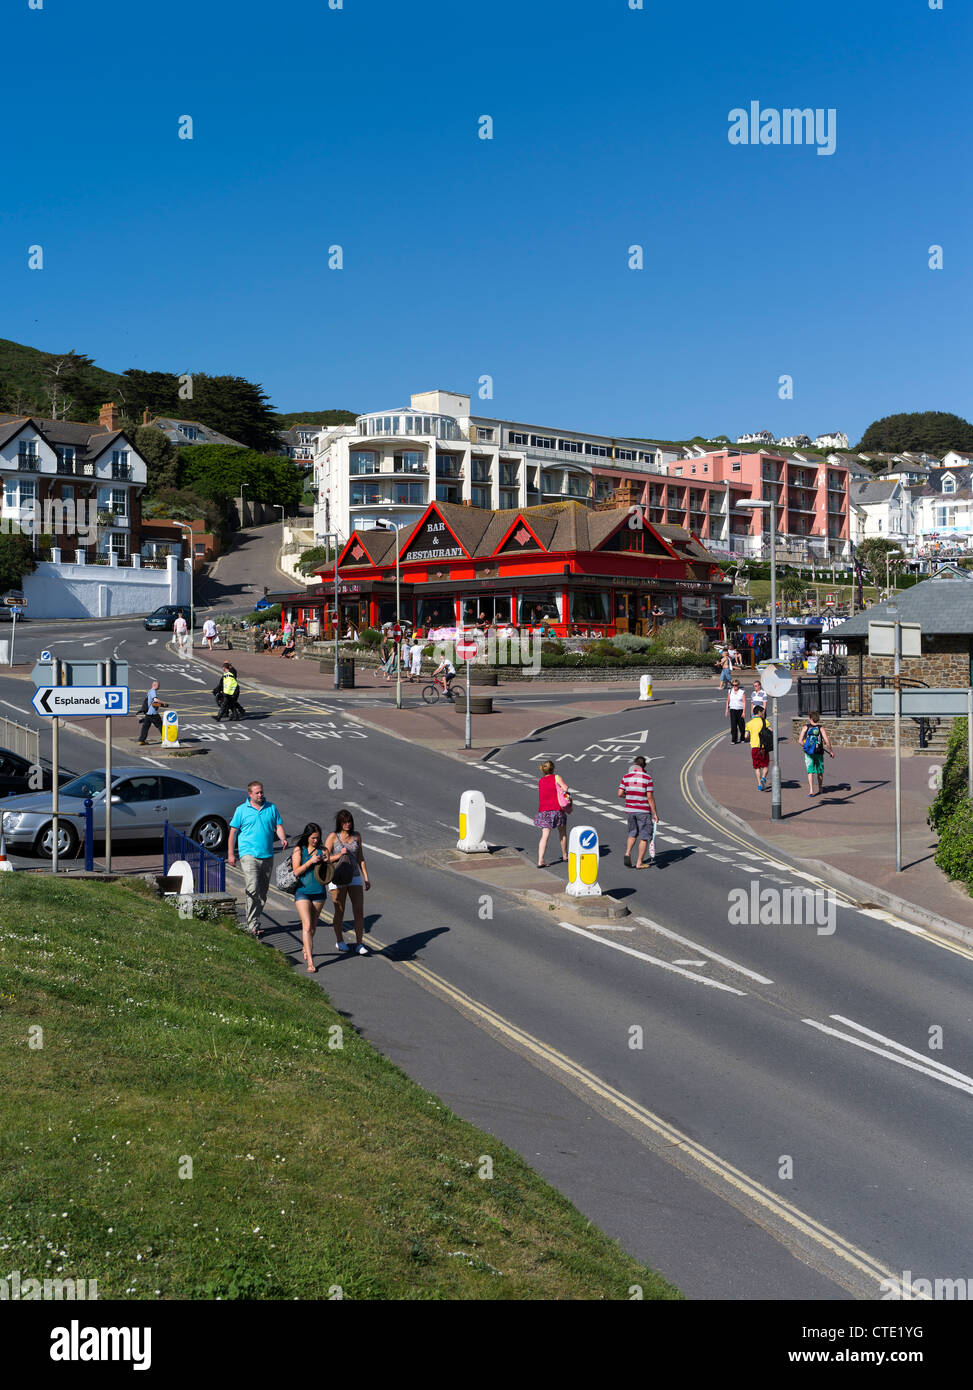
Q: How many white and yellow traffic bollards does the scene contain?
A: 4